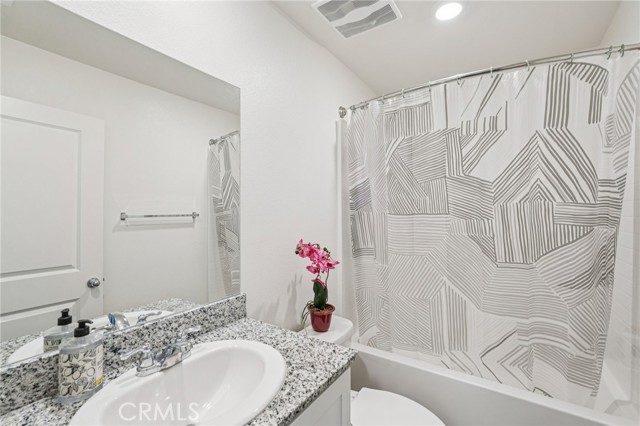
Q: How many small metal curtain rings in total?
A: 12